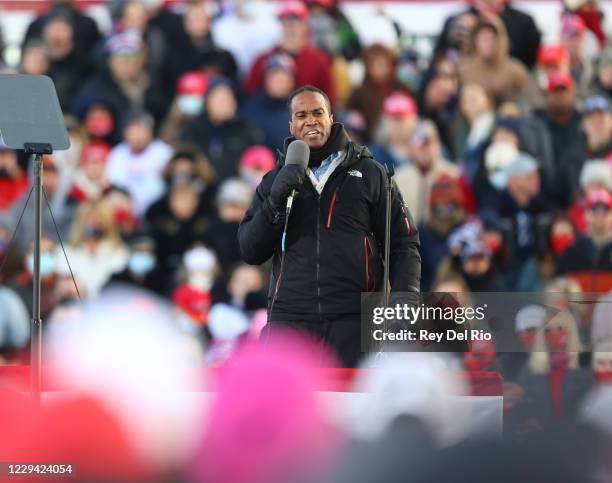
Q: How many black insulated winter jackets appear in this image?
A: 1